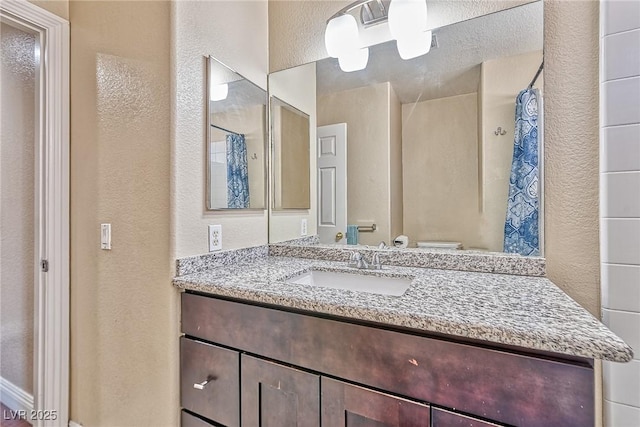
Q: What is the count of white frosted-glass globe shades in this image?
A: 2